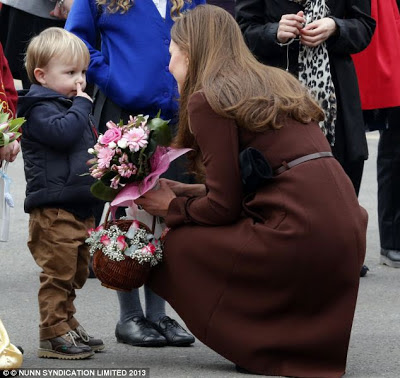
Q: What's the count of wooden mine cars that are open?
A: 0